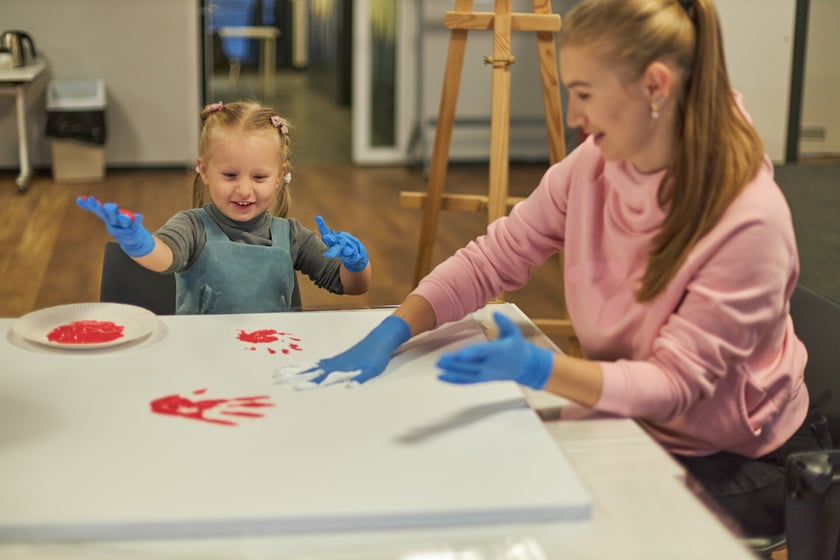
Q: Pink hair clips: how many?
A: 2